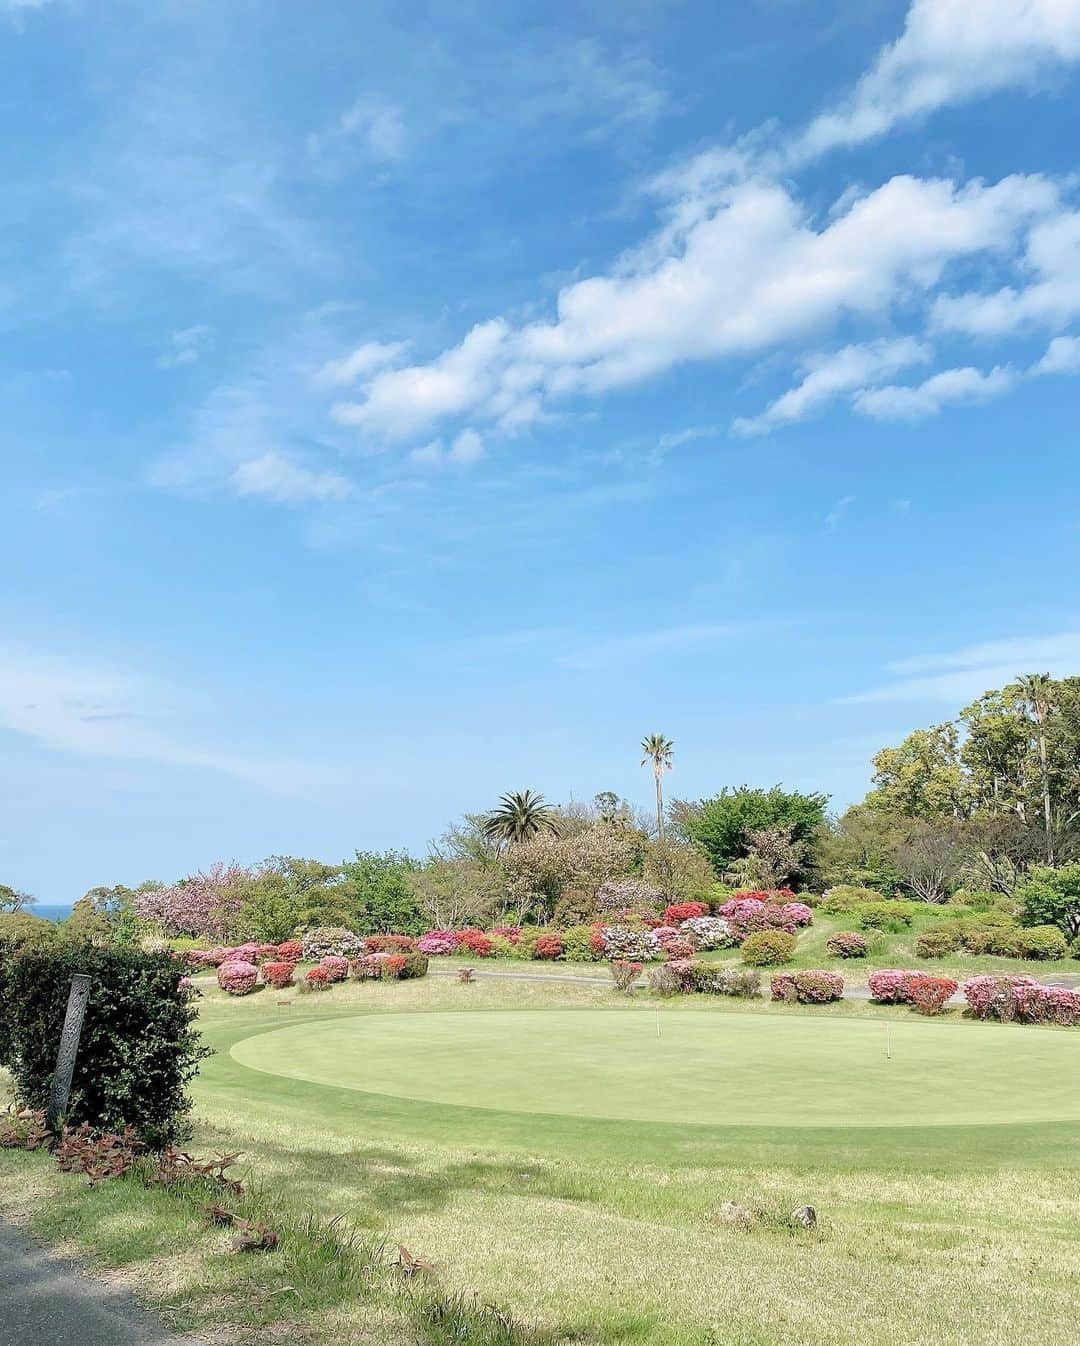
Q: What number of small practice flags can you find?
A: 2